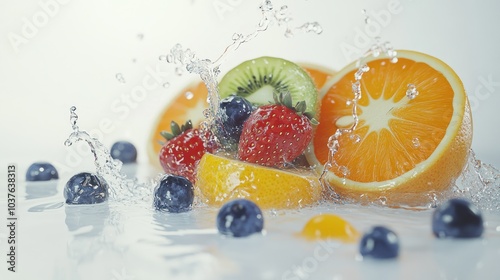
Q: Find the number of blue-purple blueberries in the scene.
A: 8